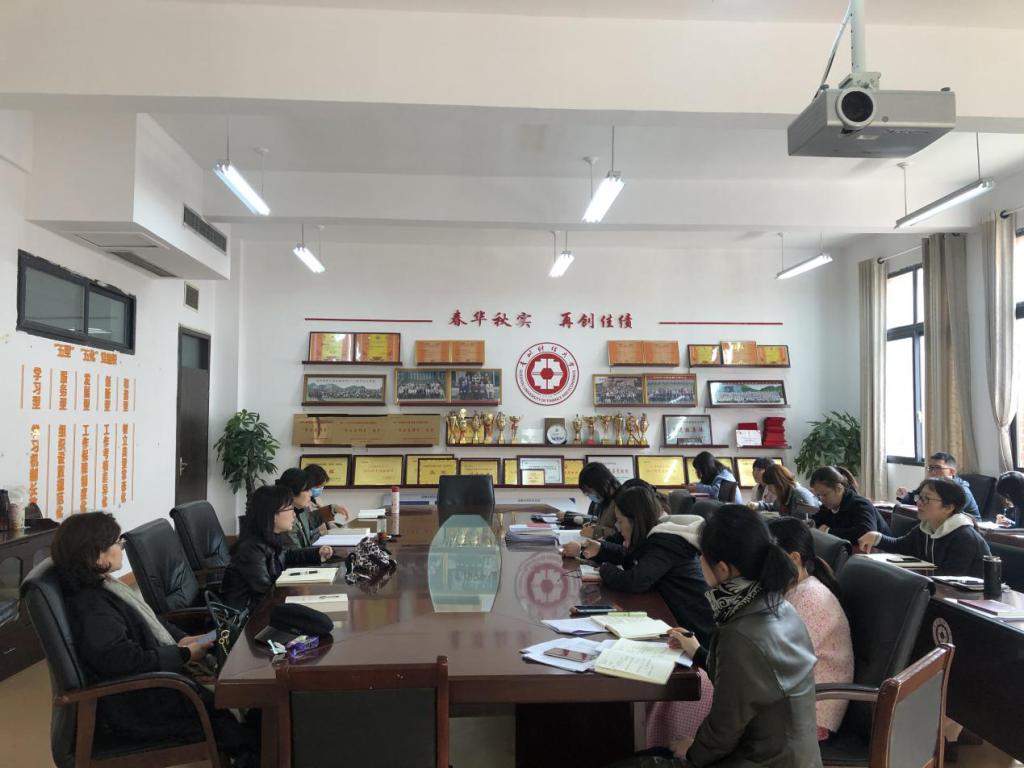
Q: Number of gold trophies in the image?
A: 12